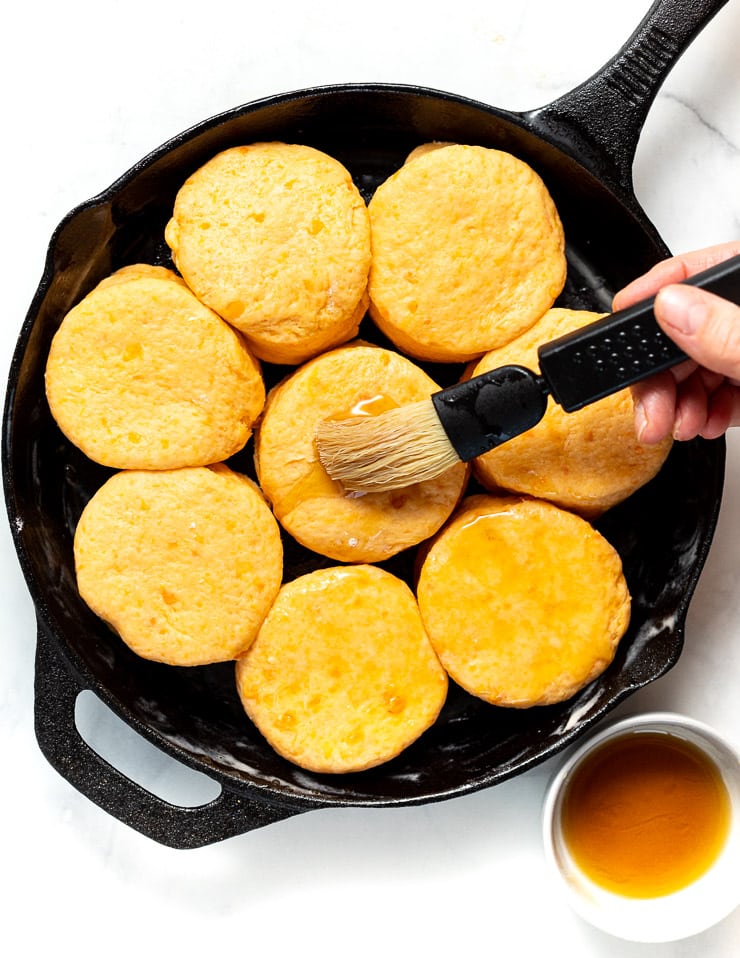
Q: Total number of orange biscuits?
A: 8